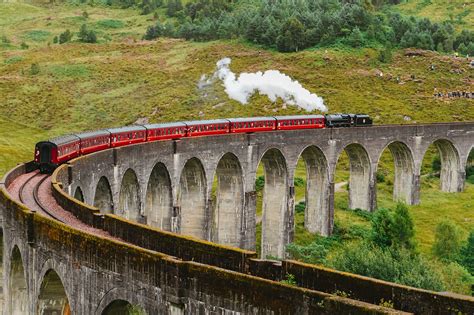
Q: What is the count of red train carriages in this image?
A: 7